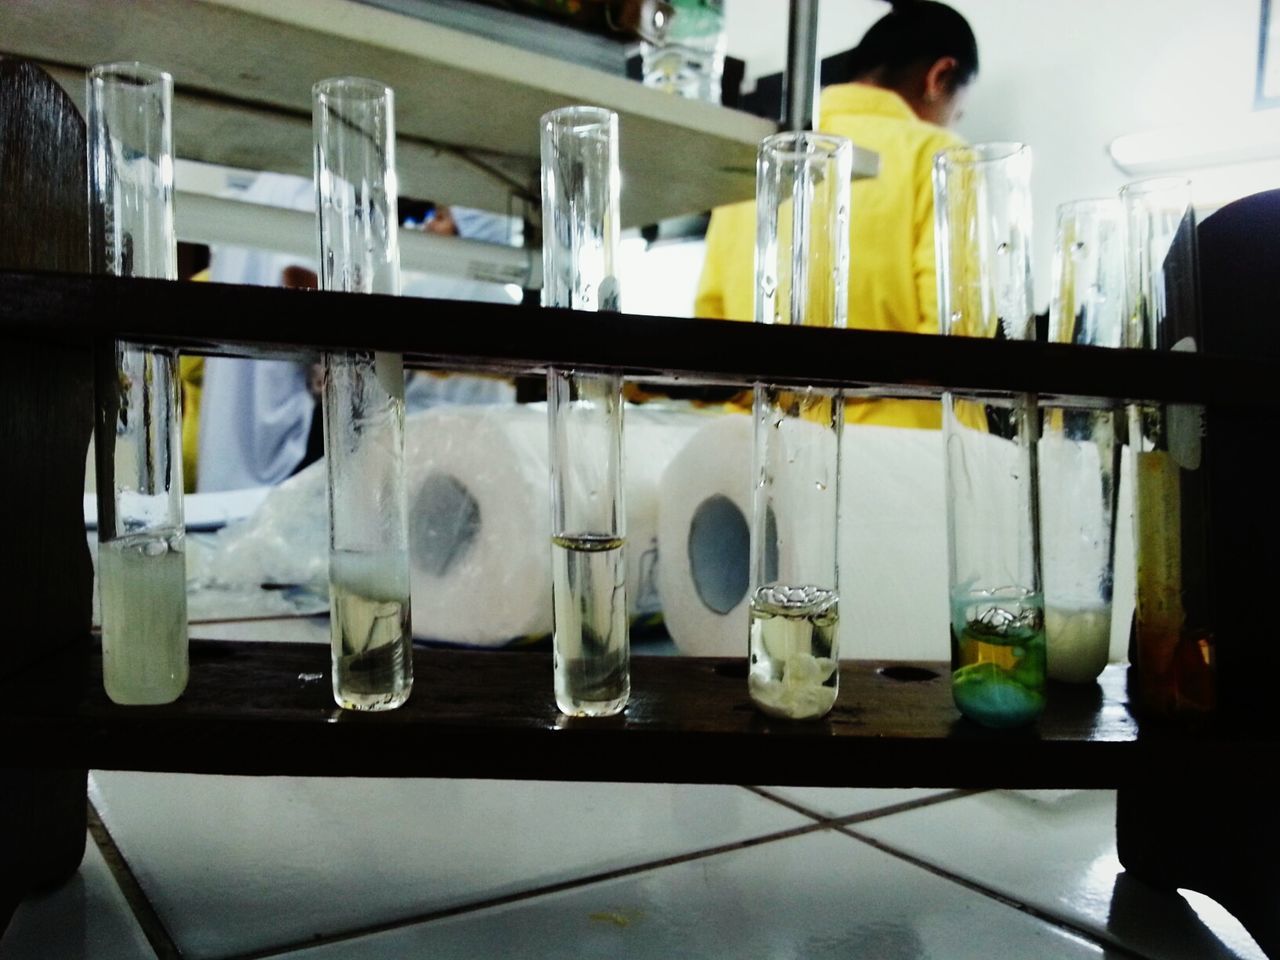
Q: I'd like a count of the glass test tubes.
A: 7